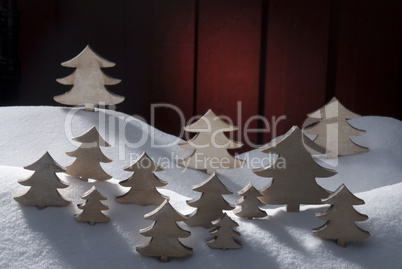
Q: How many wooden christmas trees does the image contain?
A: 13